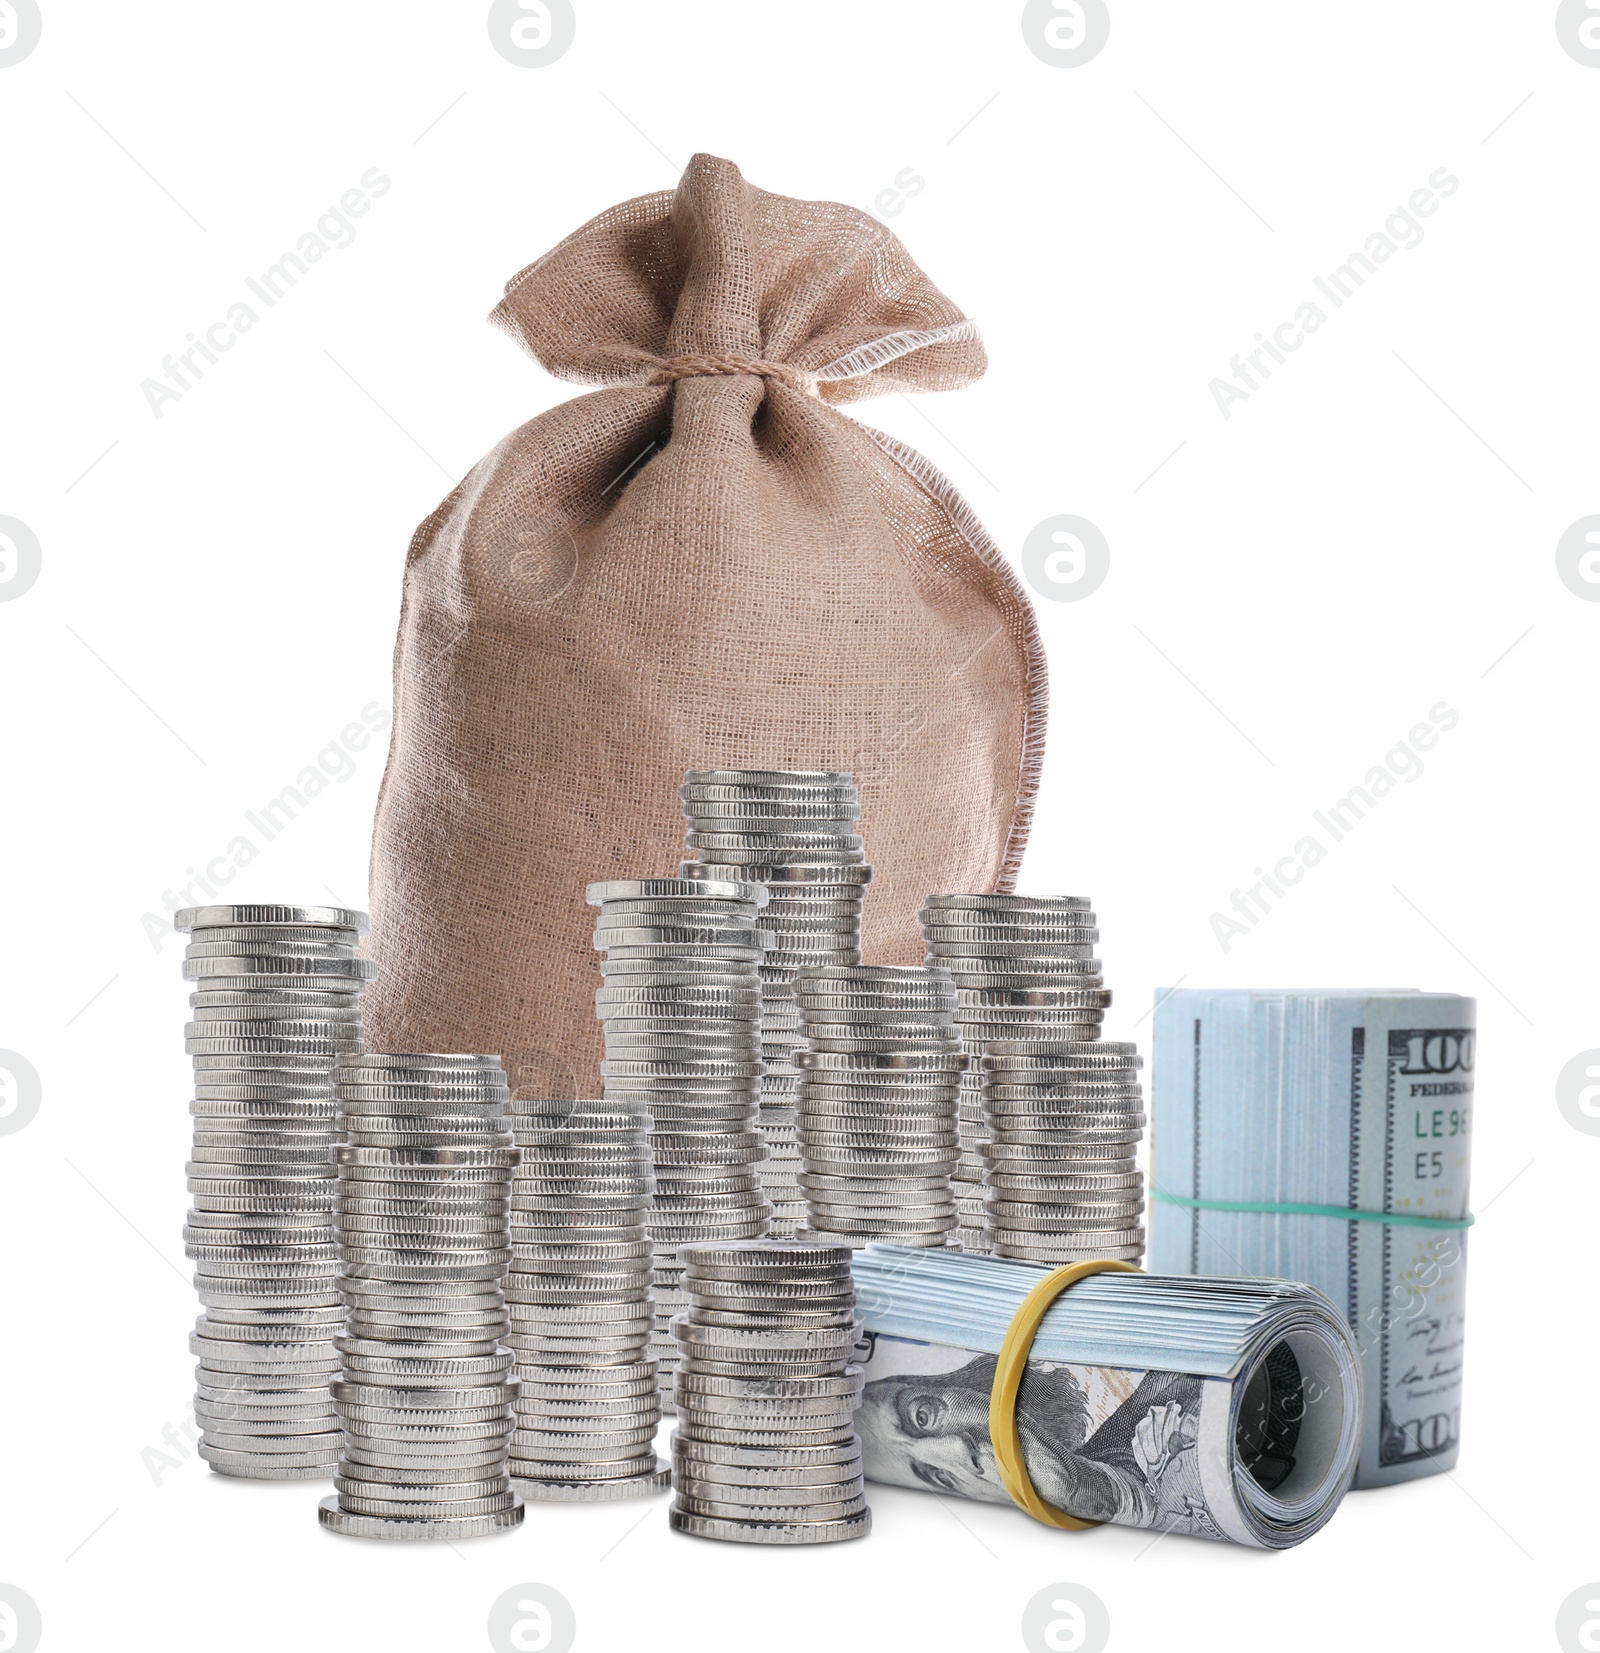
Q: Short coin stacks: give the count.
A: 1